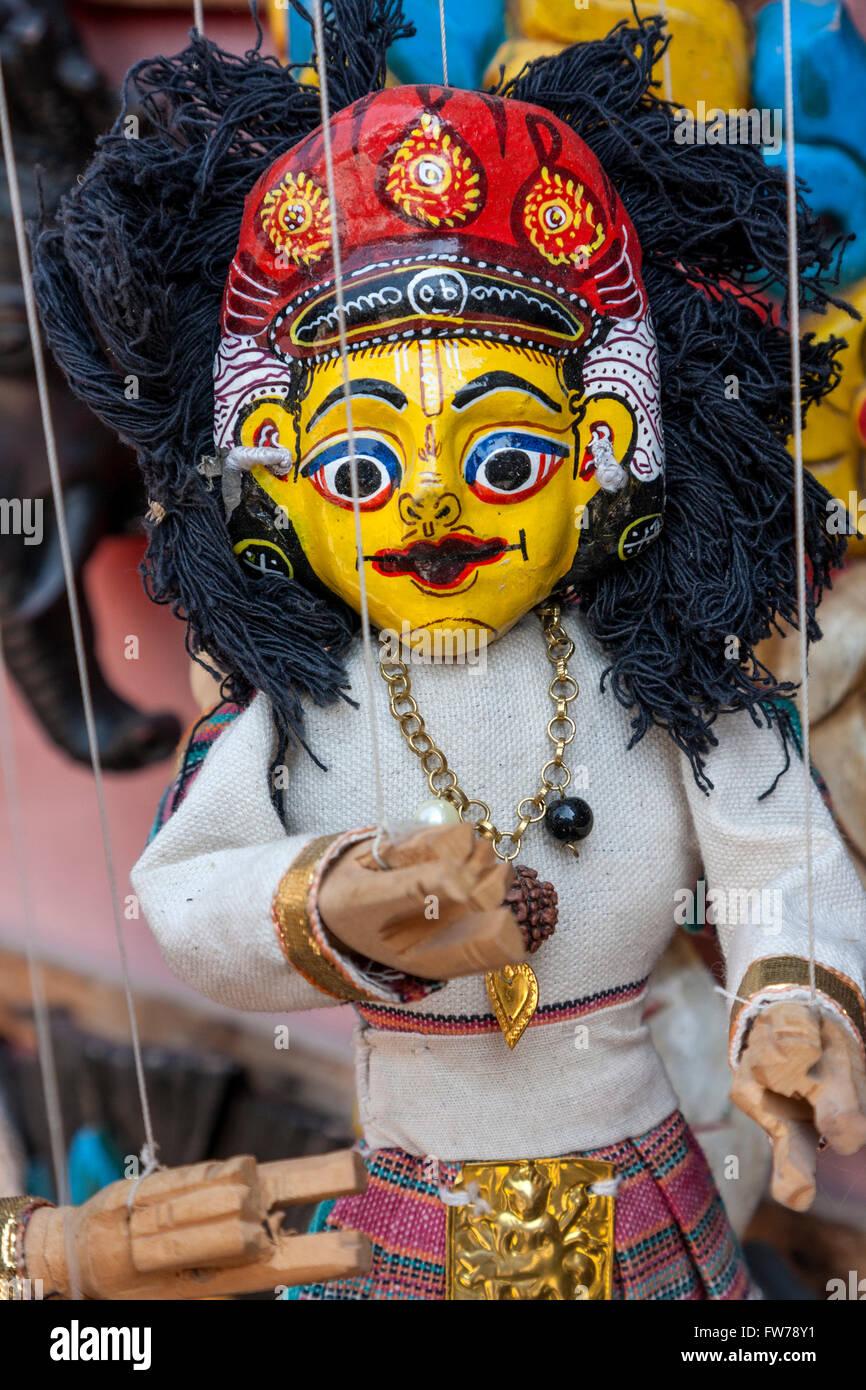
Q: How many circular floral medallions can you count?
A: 3